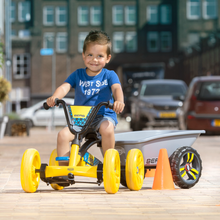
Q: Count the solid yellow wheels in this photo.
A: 4